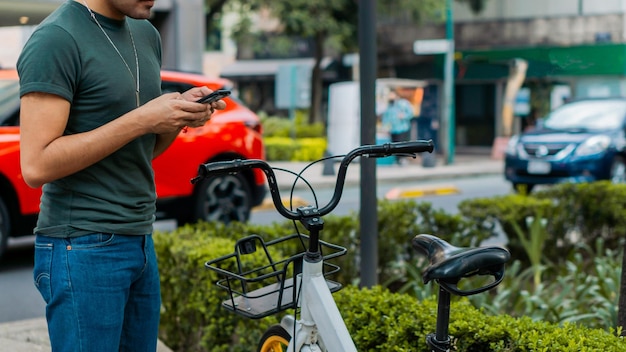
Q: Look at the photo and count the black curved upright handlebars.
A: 1